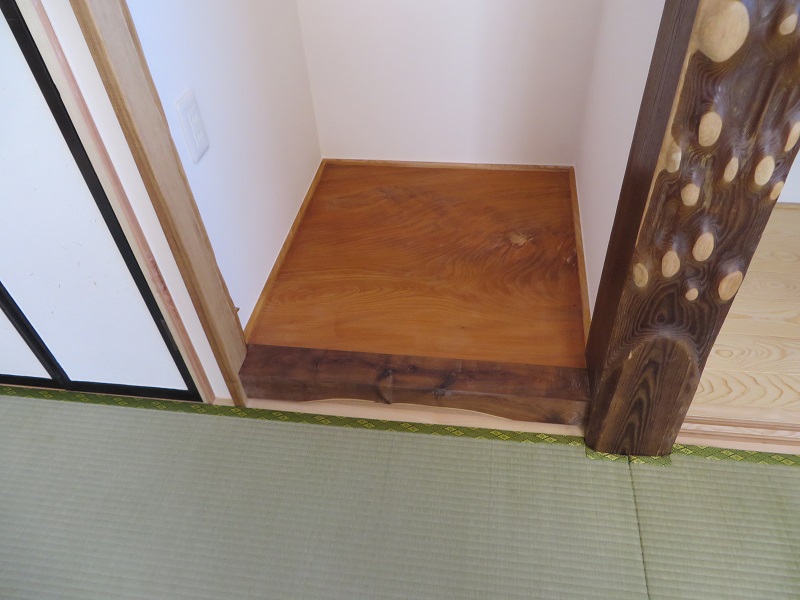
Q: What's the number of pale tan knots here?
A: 14